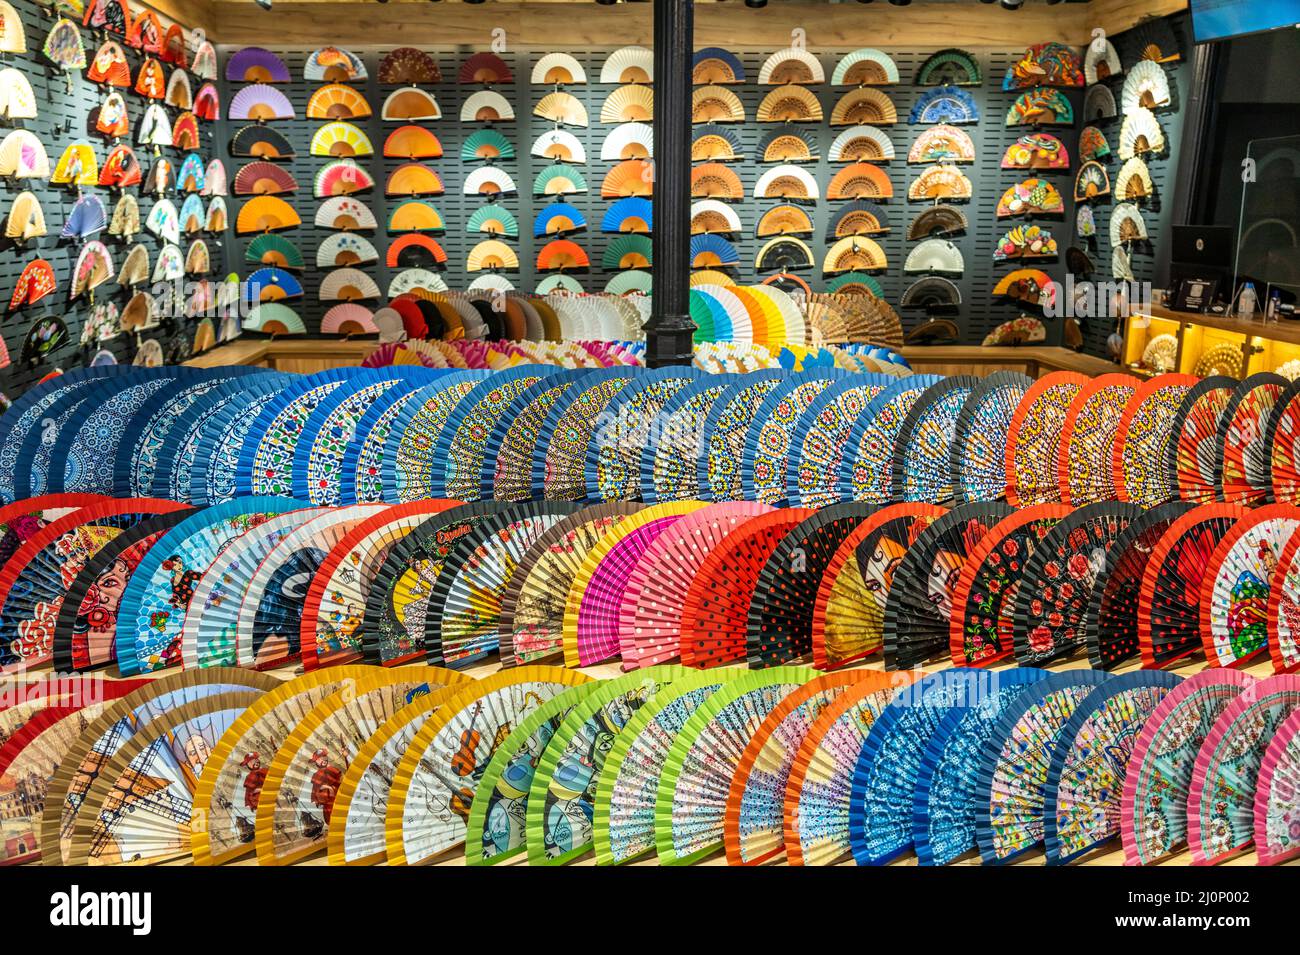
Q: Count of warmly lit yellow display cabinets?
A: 3